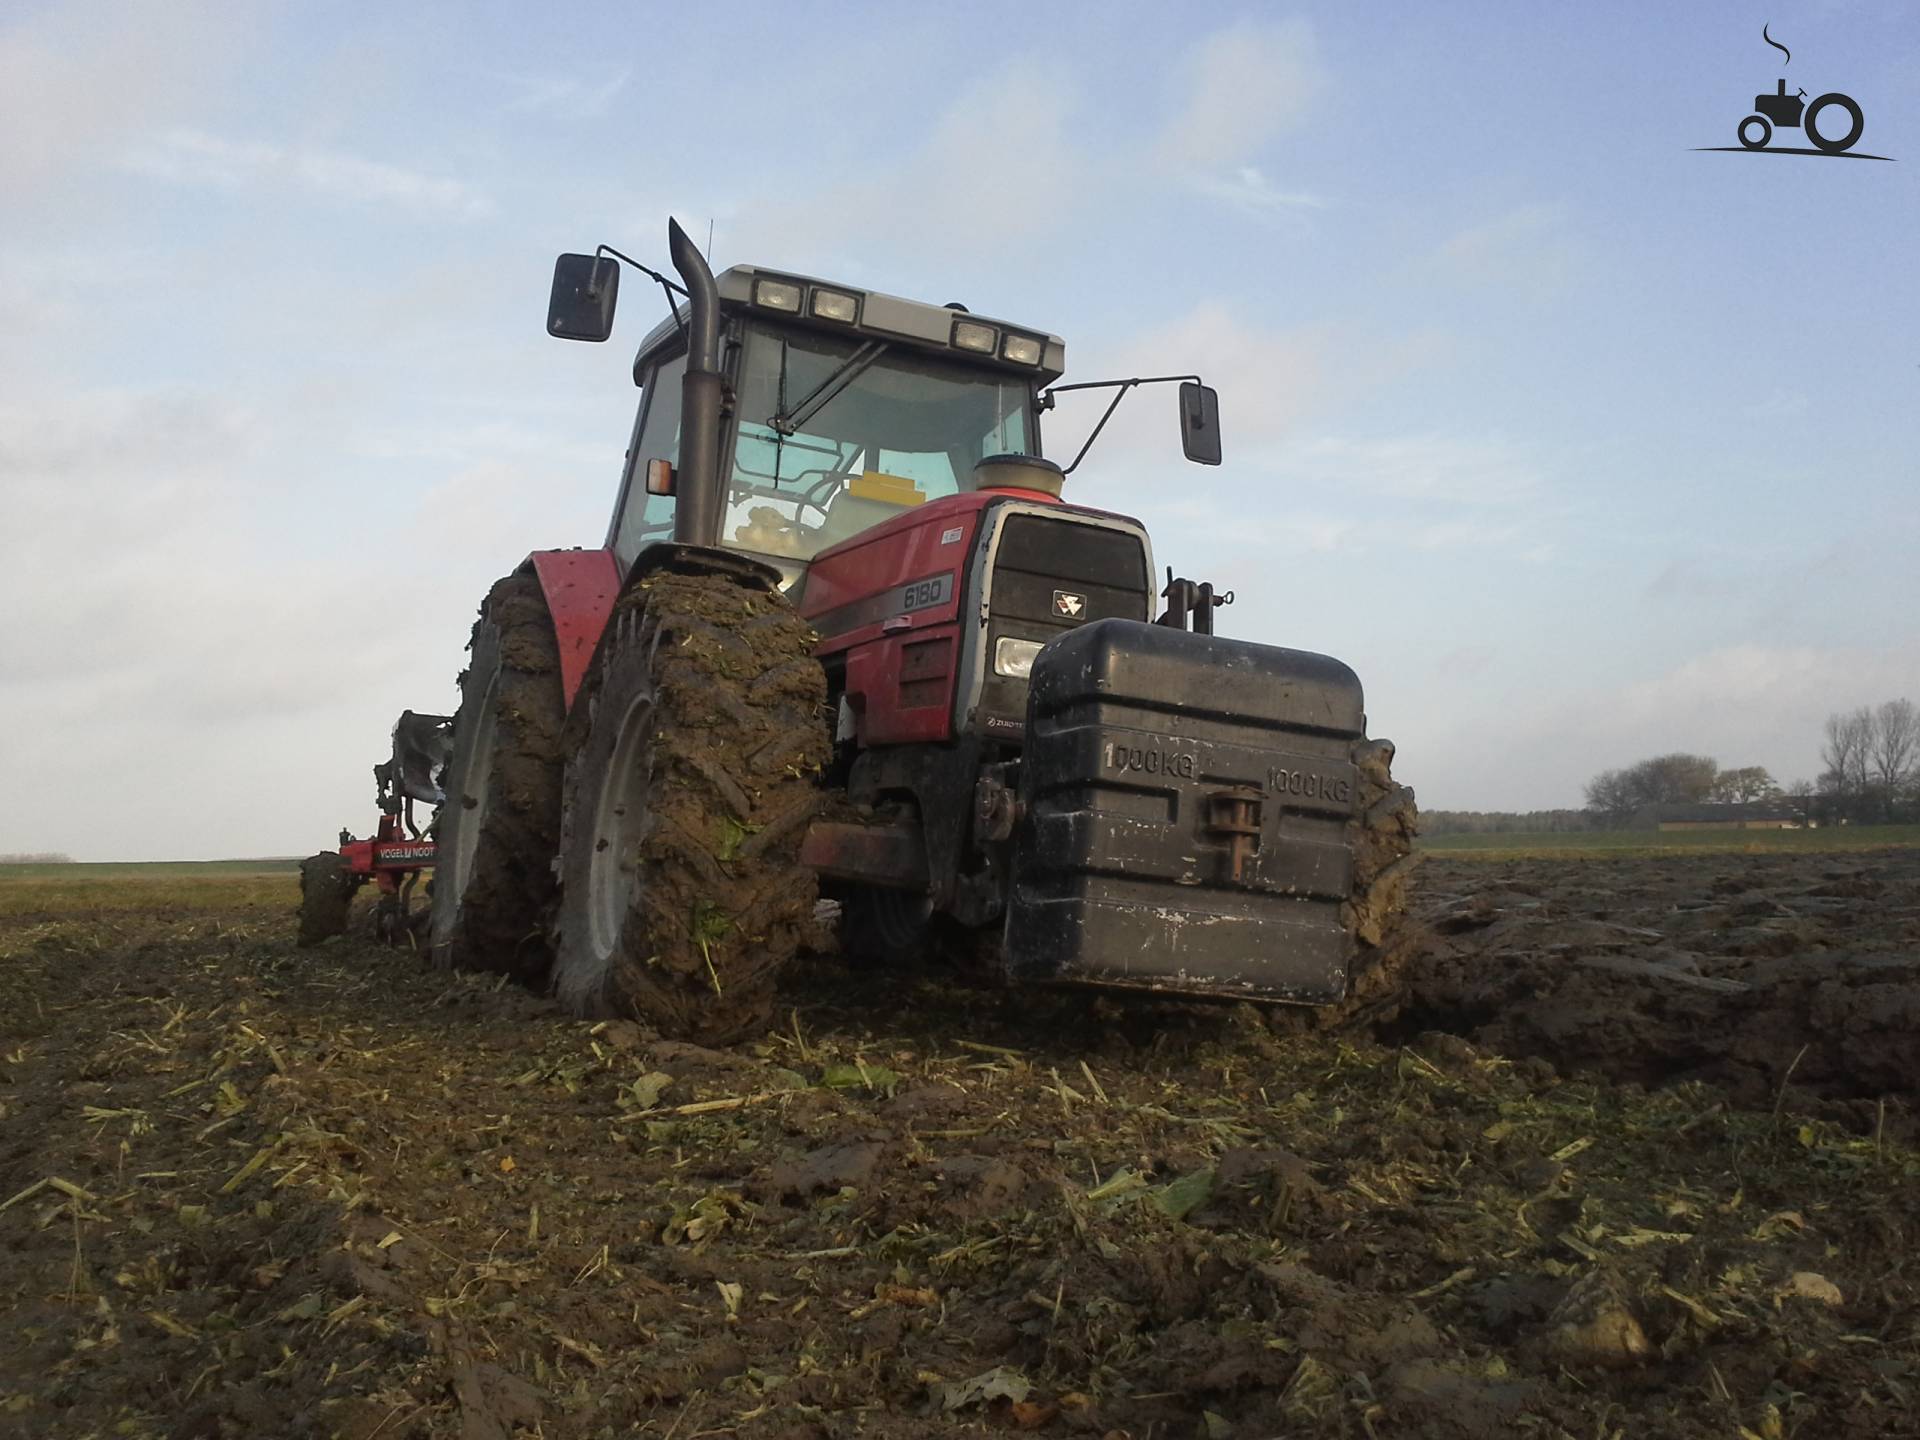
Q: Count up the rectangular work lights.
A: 4